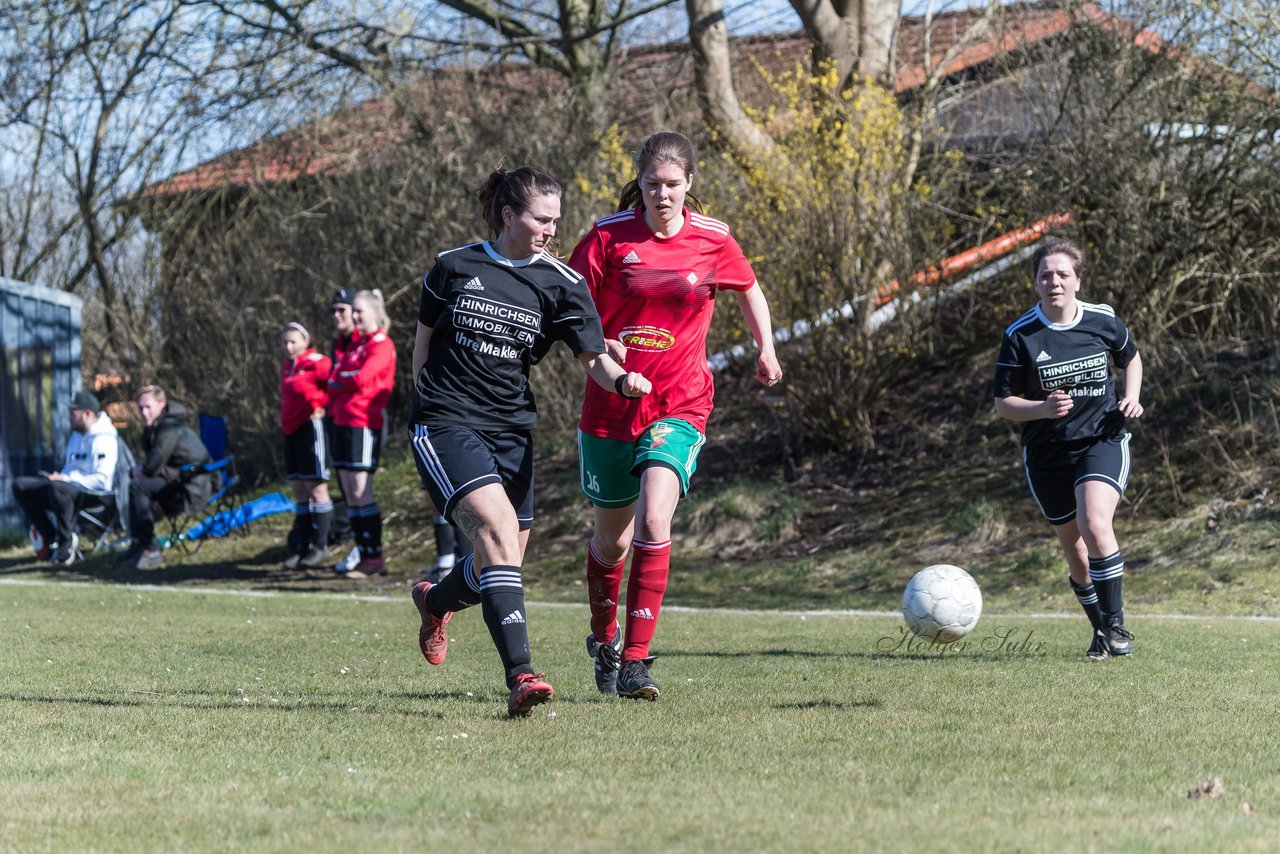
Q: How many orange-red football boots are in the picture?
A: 2